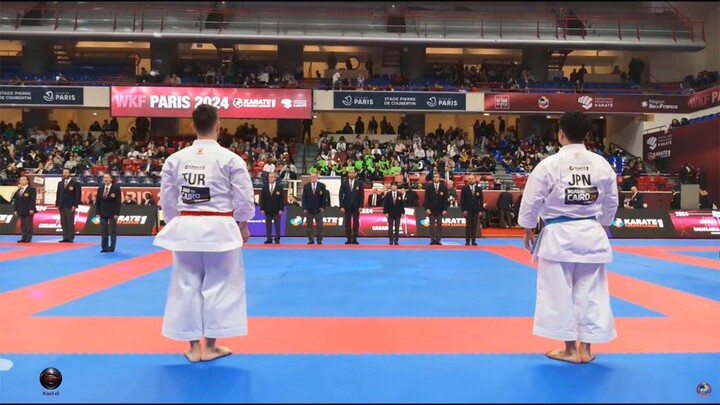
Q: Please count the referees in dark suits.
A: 9